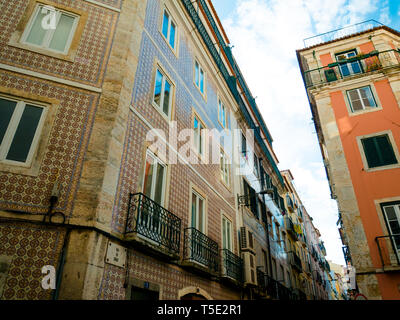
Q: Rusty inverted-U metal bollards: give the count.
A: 0